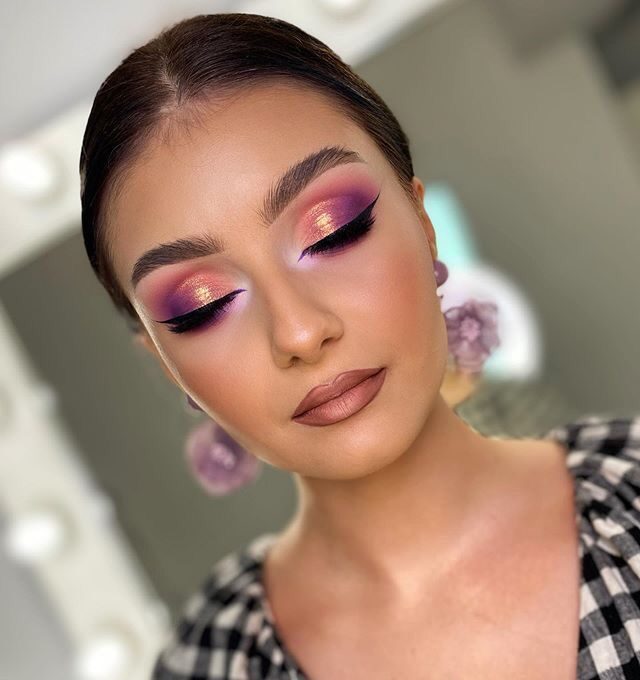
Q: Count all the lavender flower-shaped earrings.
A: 2